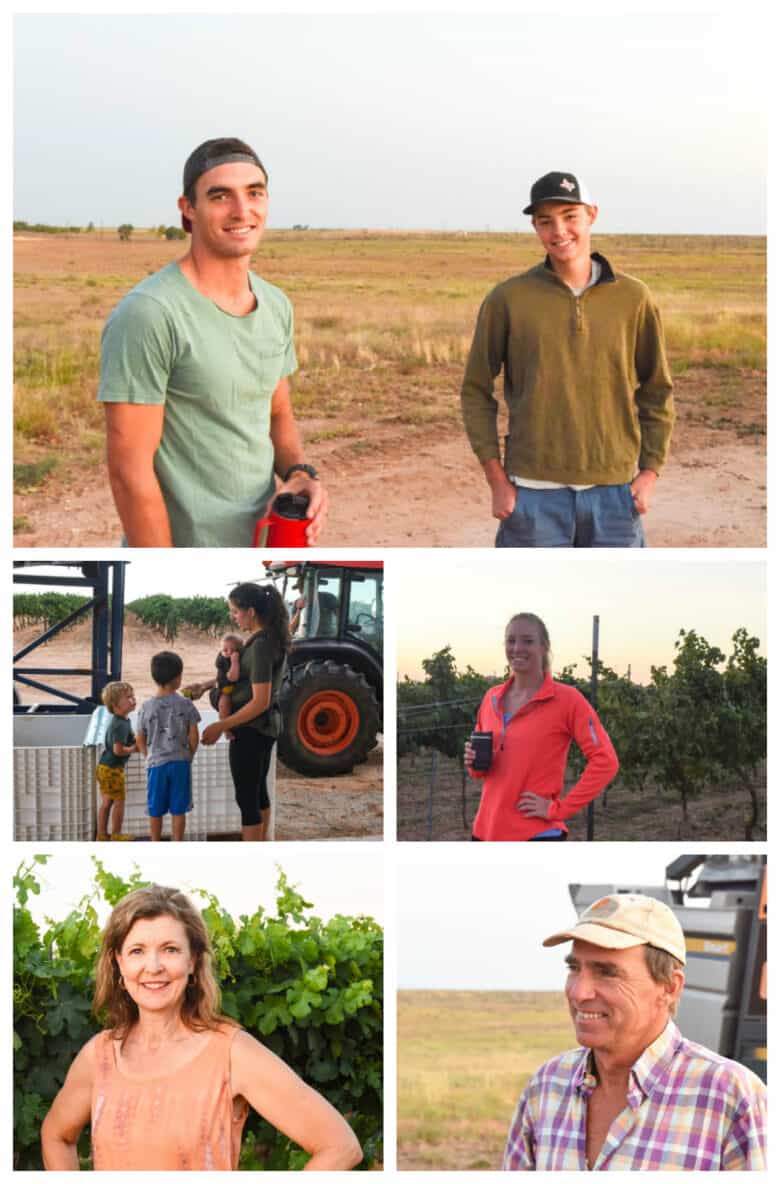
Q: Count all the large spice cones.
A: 0